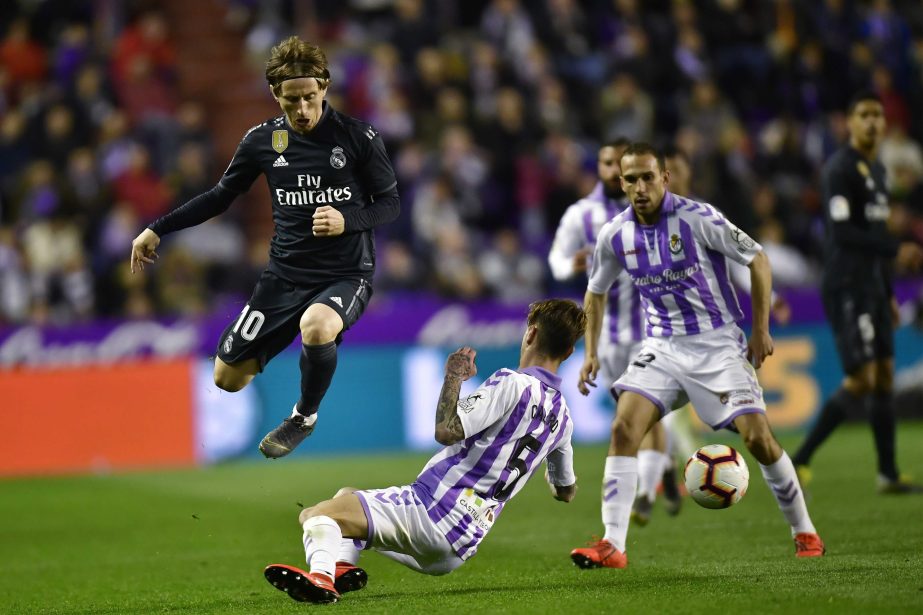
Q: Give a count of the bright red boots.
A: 4